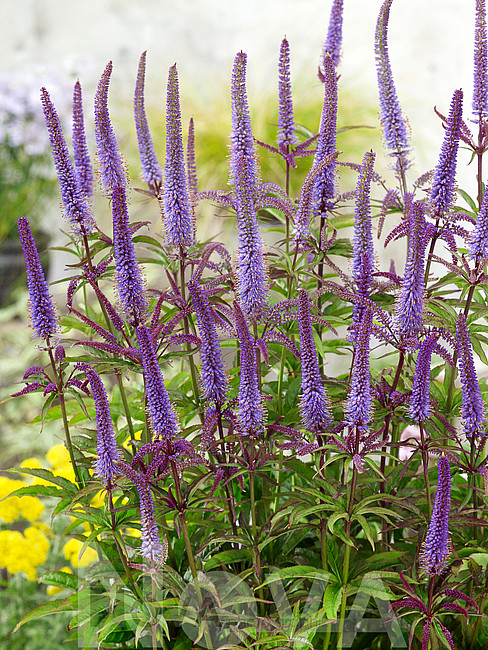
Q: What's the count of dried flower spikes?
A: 0